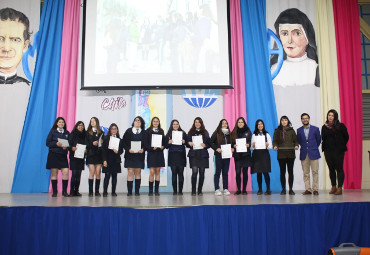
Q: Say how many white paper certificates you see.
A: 11